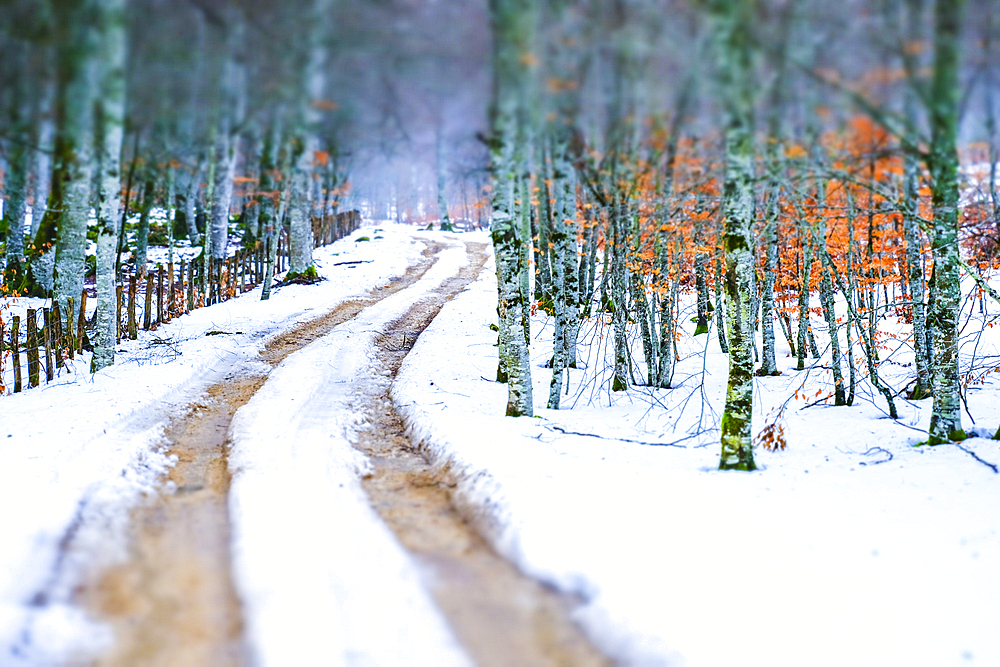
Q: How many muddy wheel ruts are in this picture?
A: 2